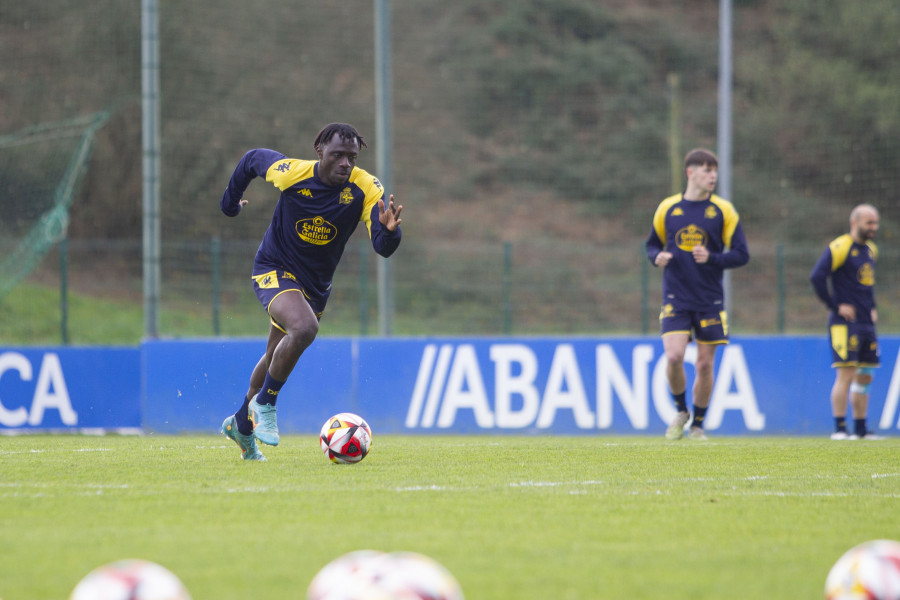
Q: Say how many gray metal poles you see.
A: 3